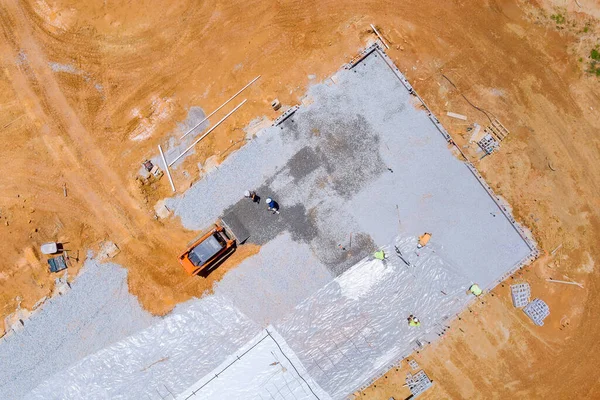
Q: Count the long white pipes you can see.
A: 3